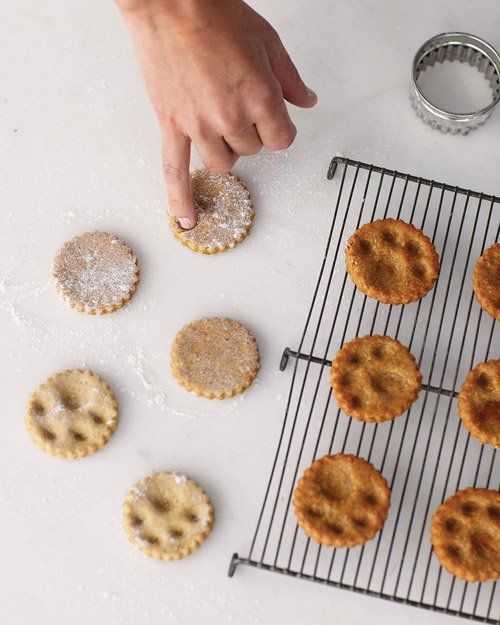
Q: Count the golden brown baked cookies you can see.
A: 6